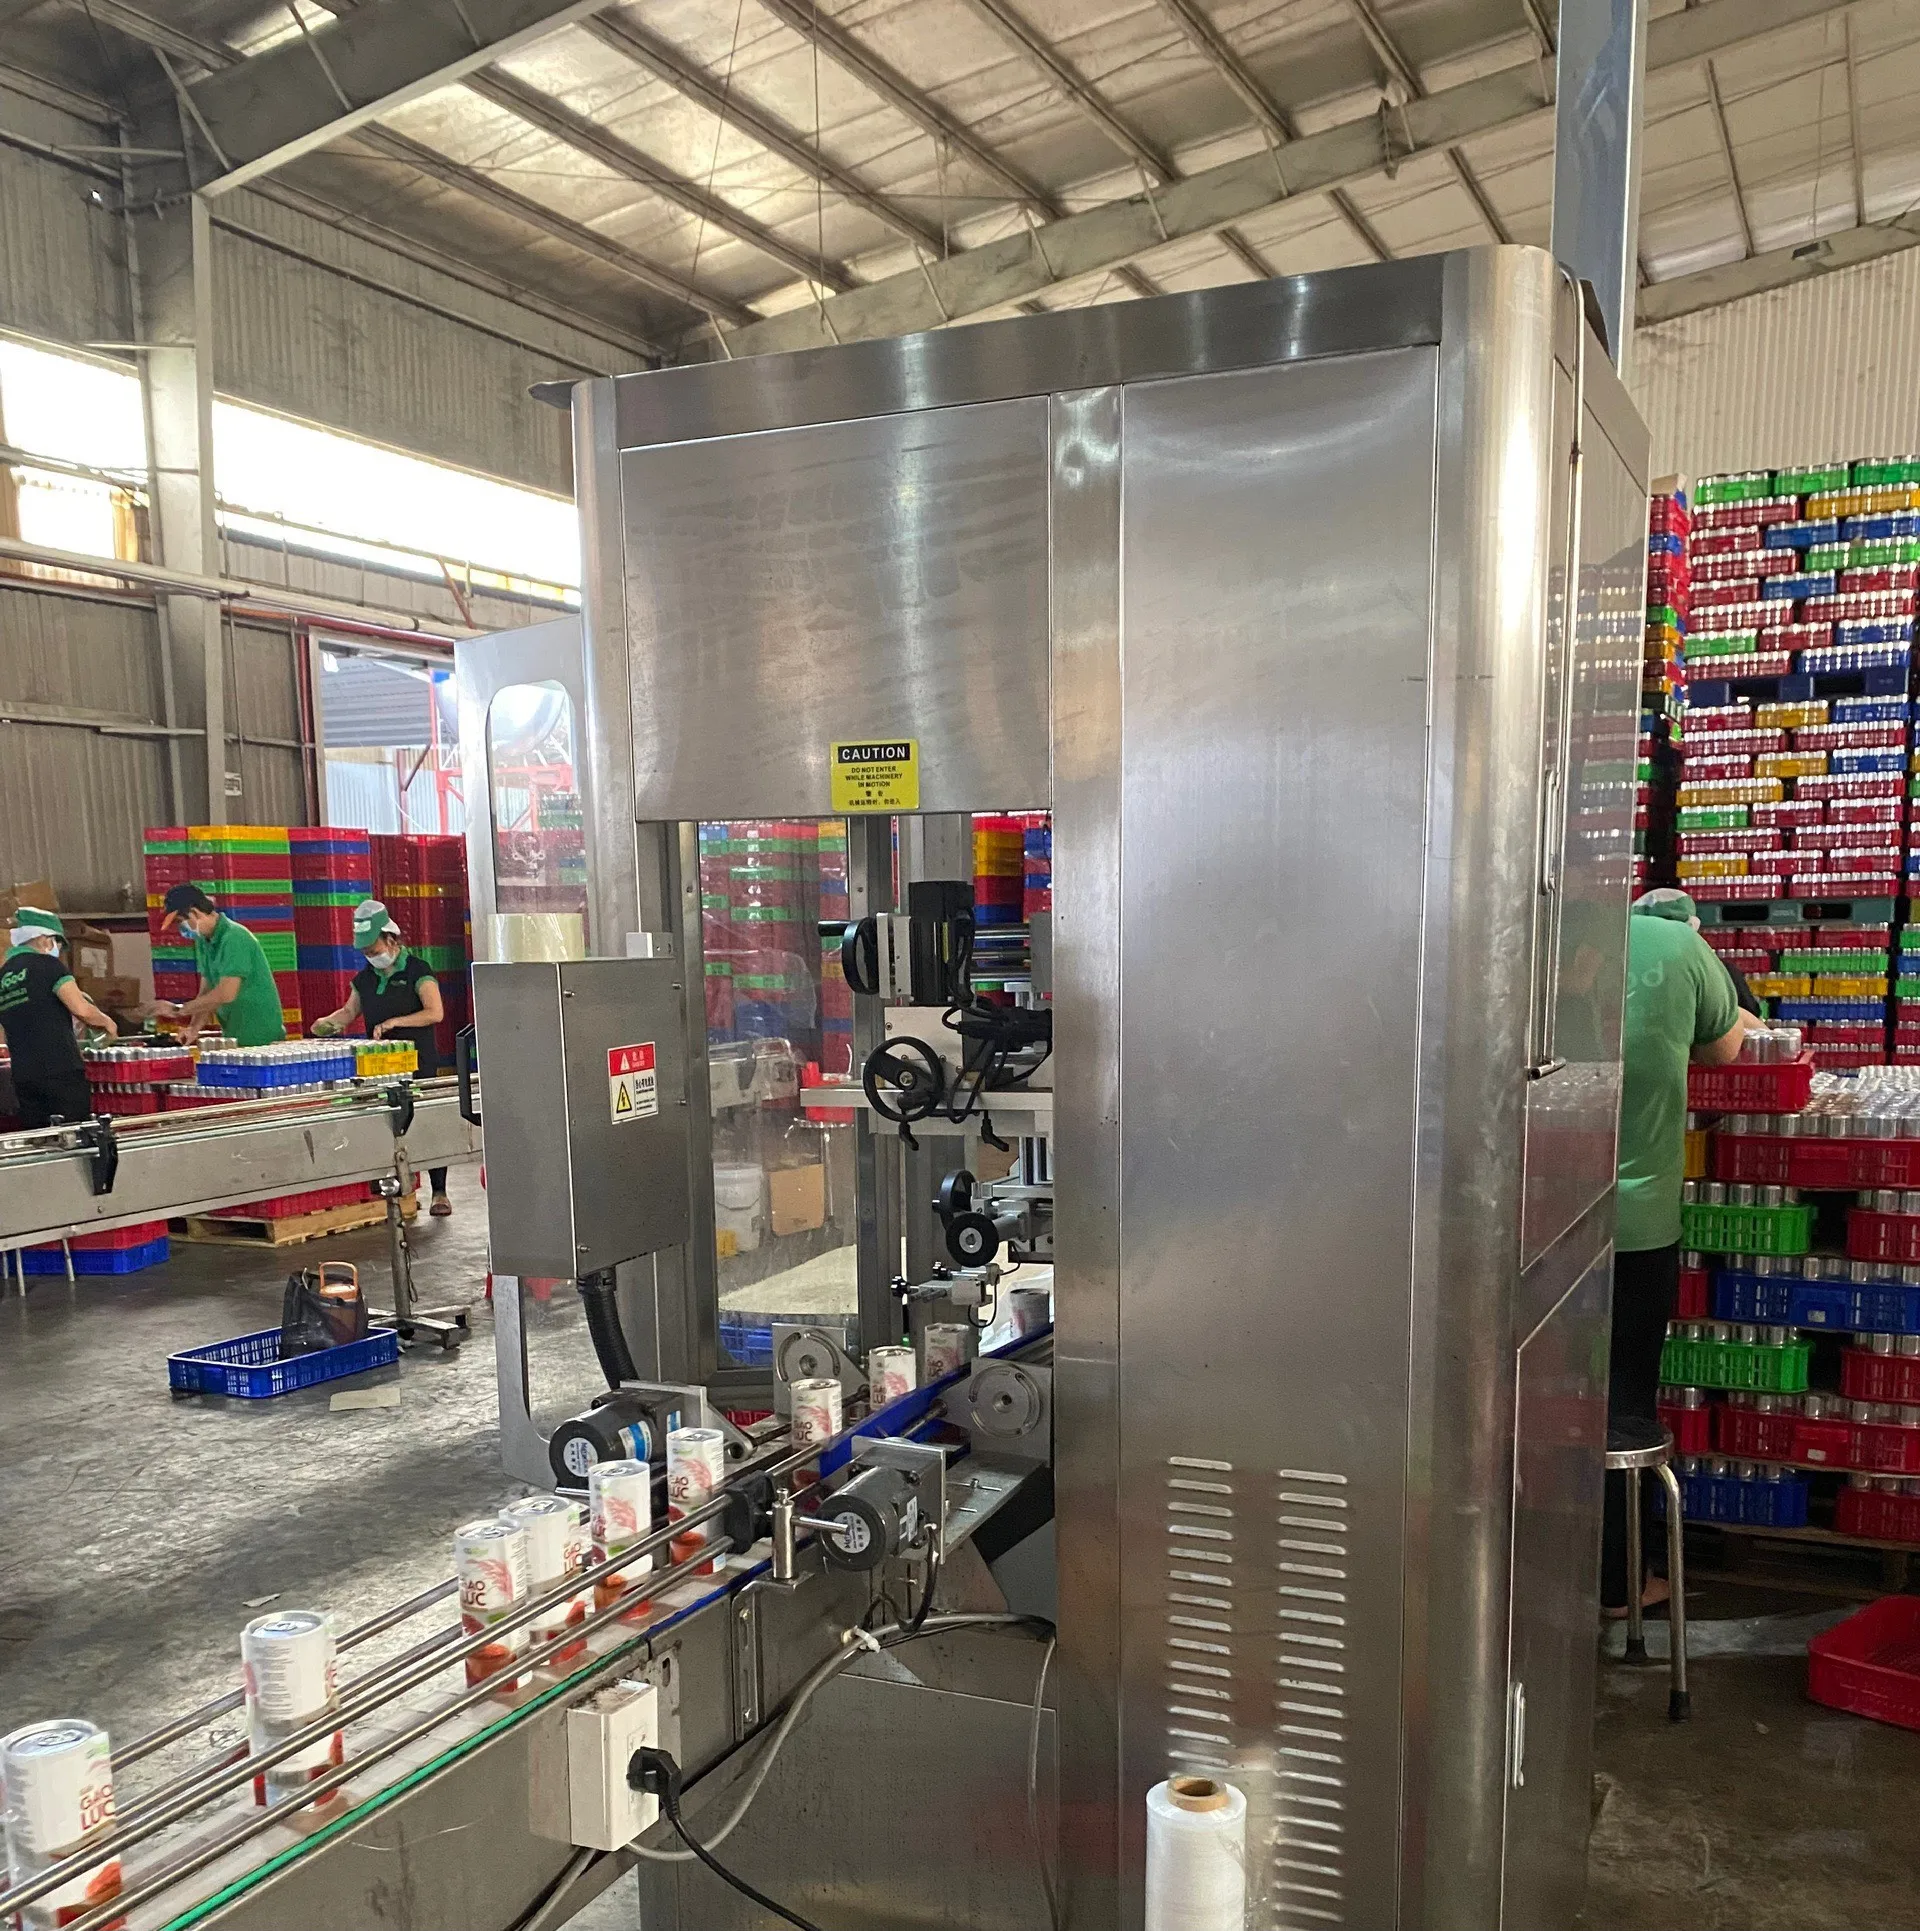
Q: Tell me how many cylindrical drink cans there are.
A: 10